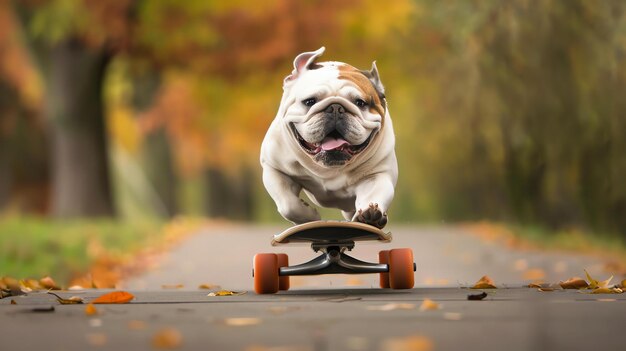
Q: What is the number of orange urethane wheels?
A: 4